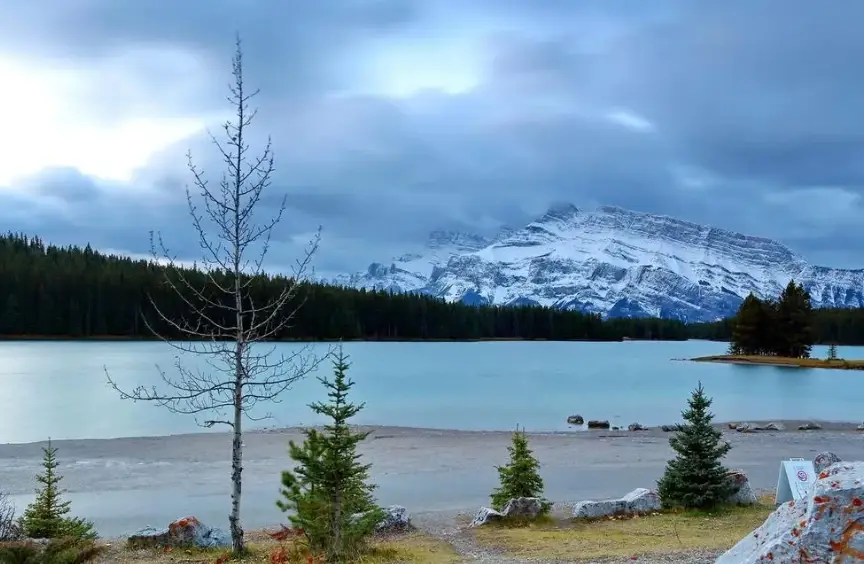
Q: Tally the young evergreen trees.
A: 4